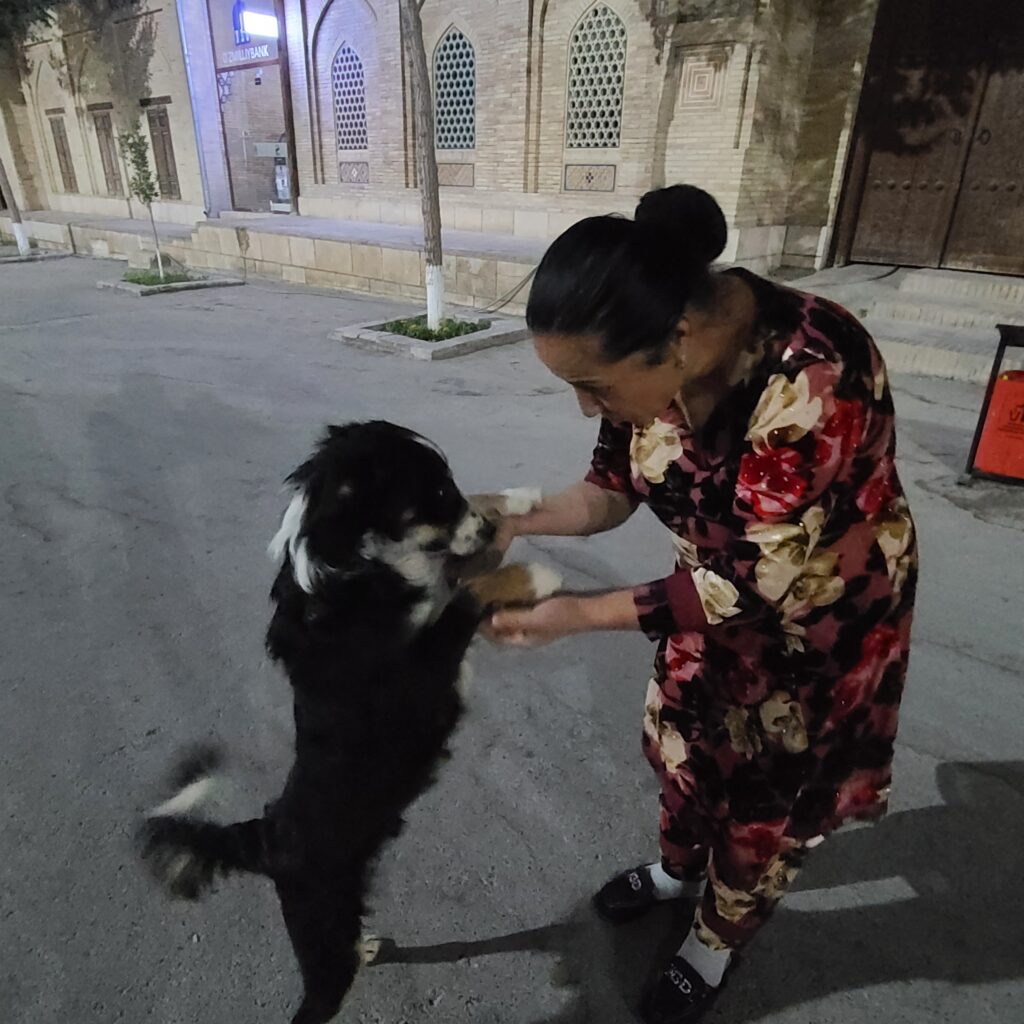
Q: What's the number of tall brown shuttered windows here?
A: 3